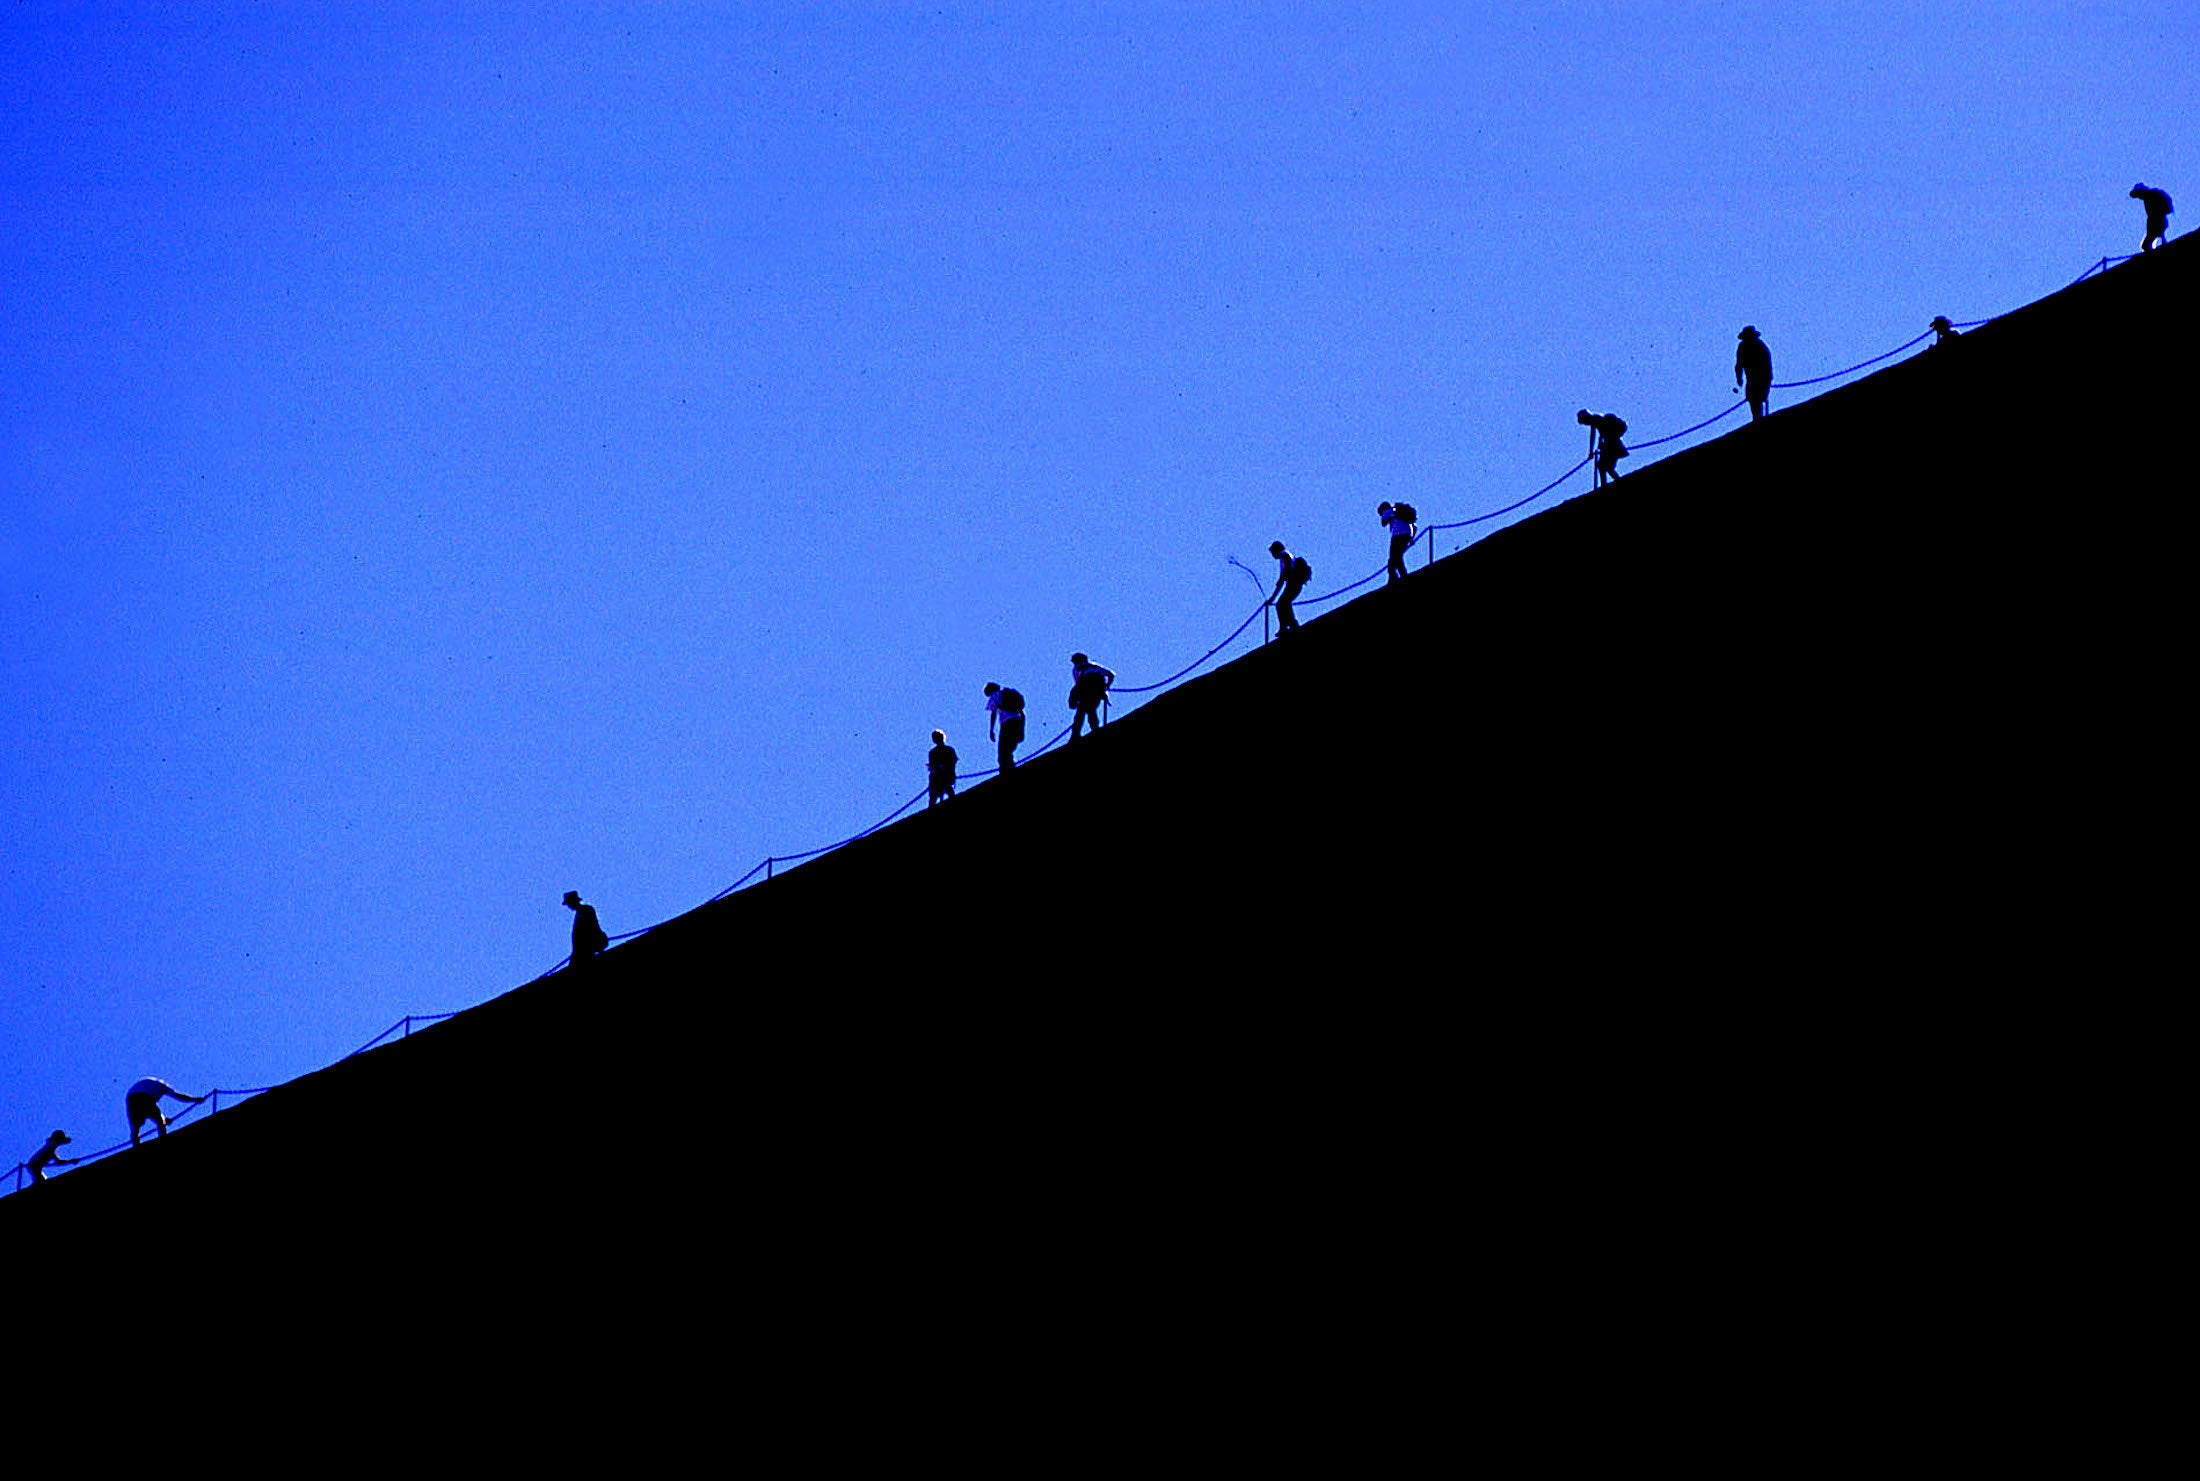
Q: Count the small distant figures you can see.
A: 12